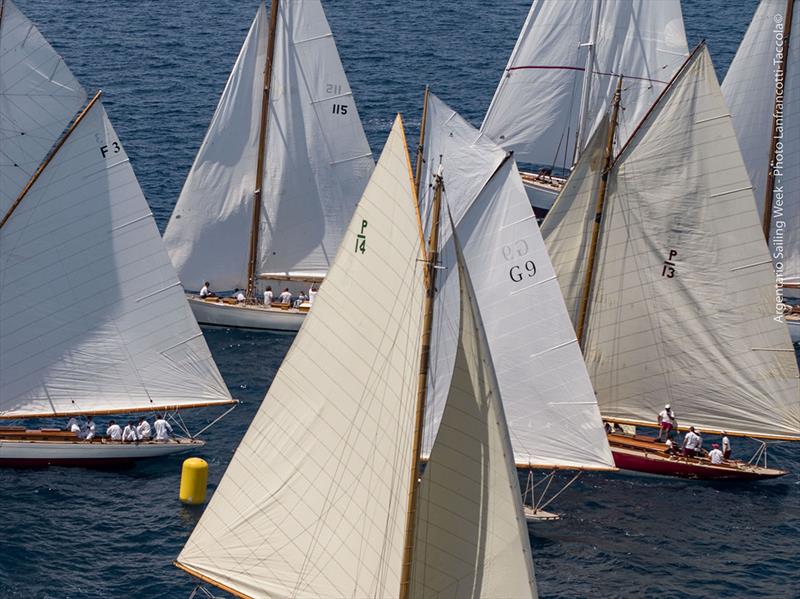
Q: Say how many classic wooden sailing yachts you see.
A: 7